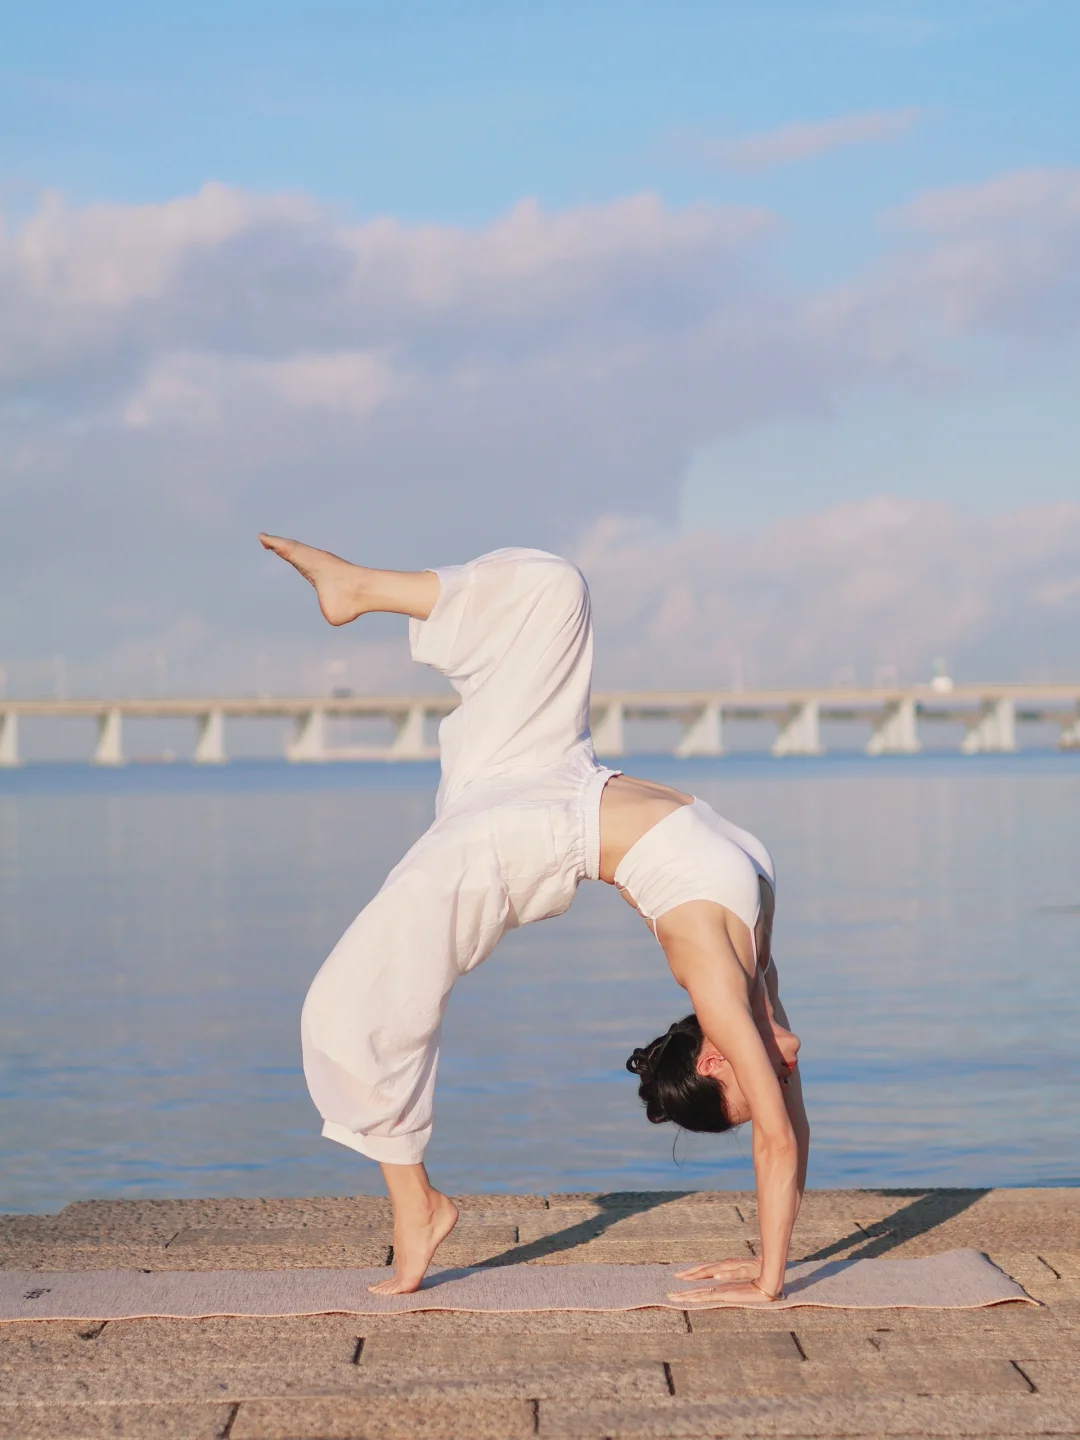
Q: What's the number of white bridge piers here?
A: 11